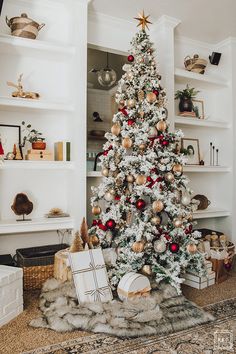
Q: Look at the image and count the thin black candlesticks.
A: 3